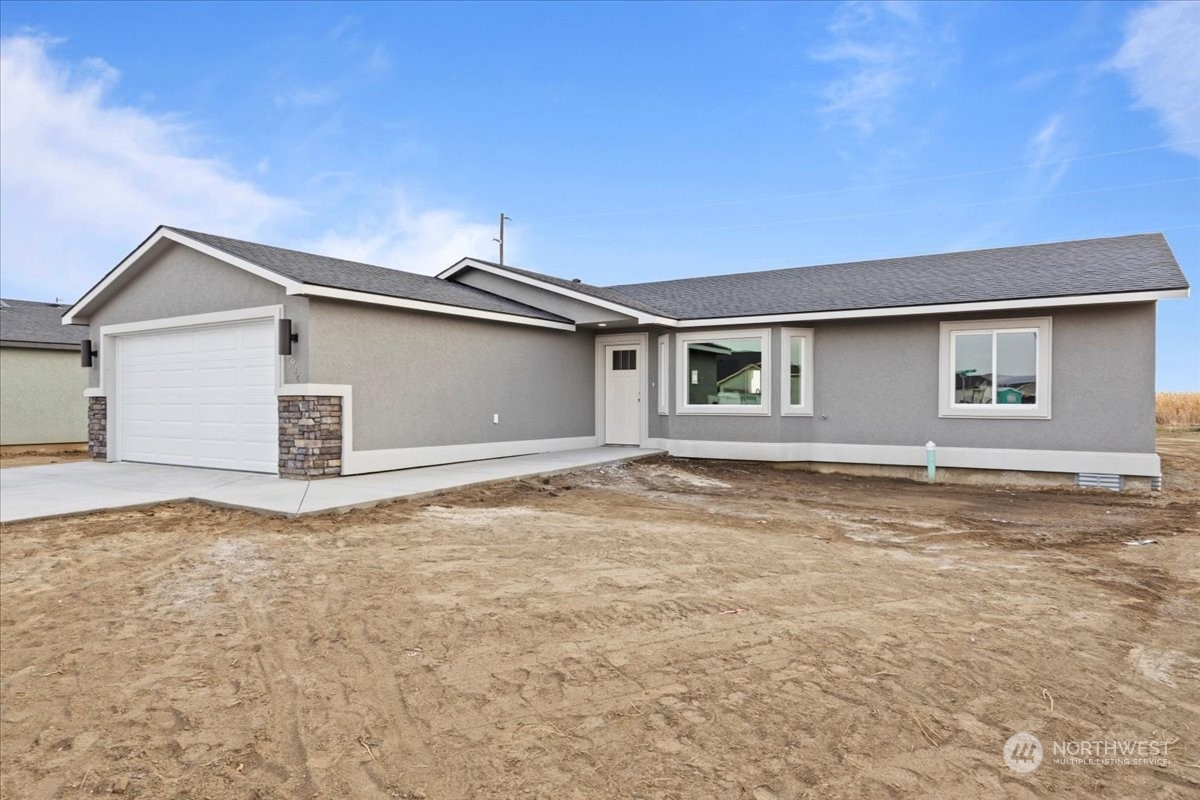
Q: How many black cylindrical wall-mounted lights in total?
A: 2